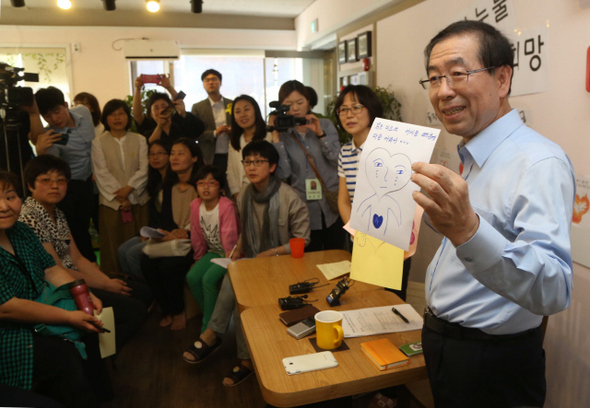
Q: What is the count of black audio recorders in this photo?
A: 3